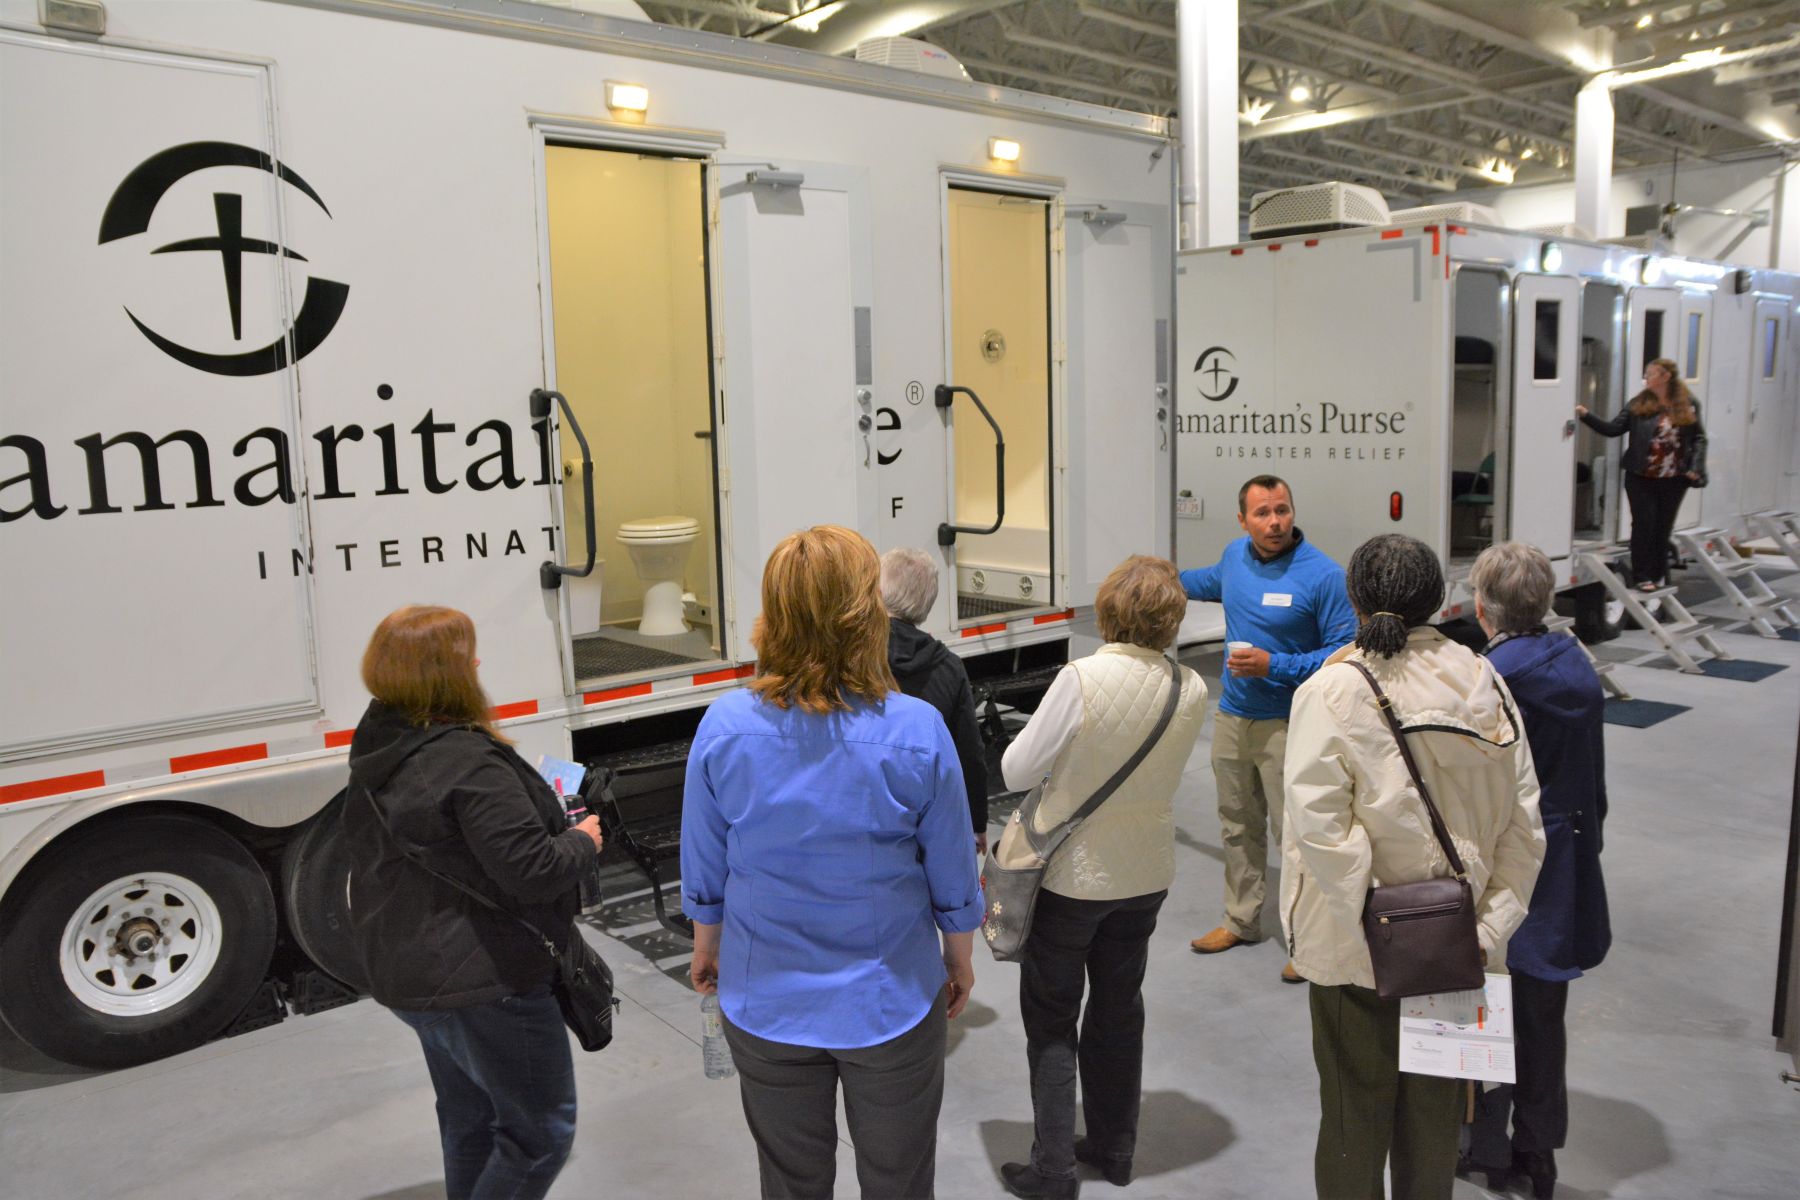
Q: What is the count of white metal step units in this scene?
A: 4